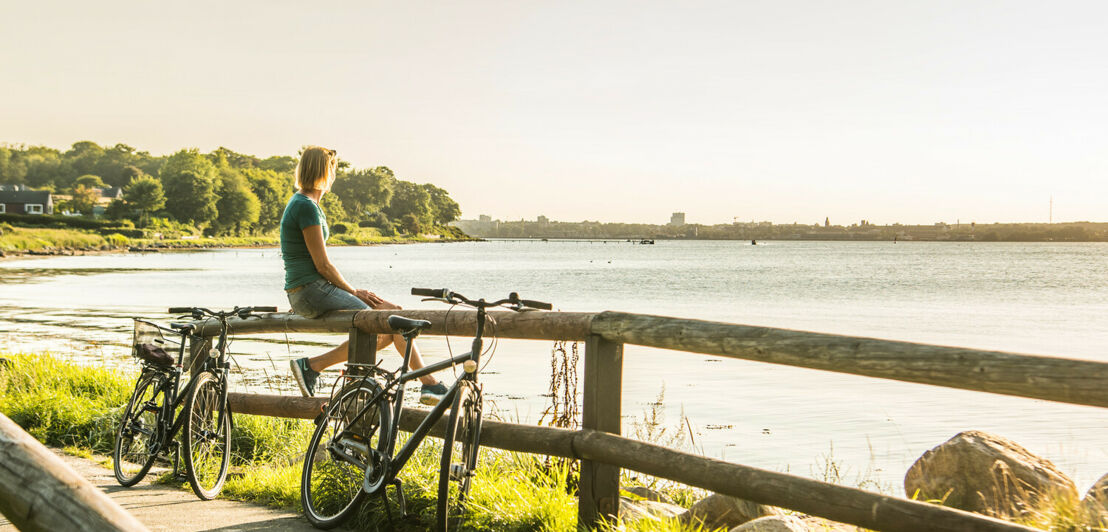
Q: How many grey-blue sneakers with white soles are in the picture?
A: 2